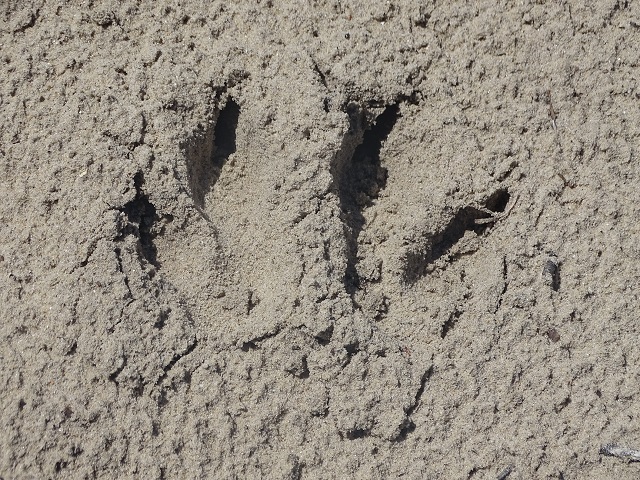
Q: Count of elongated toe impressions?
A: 4